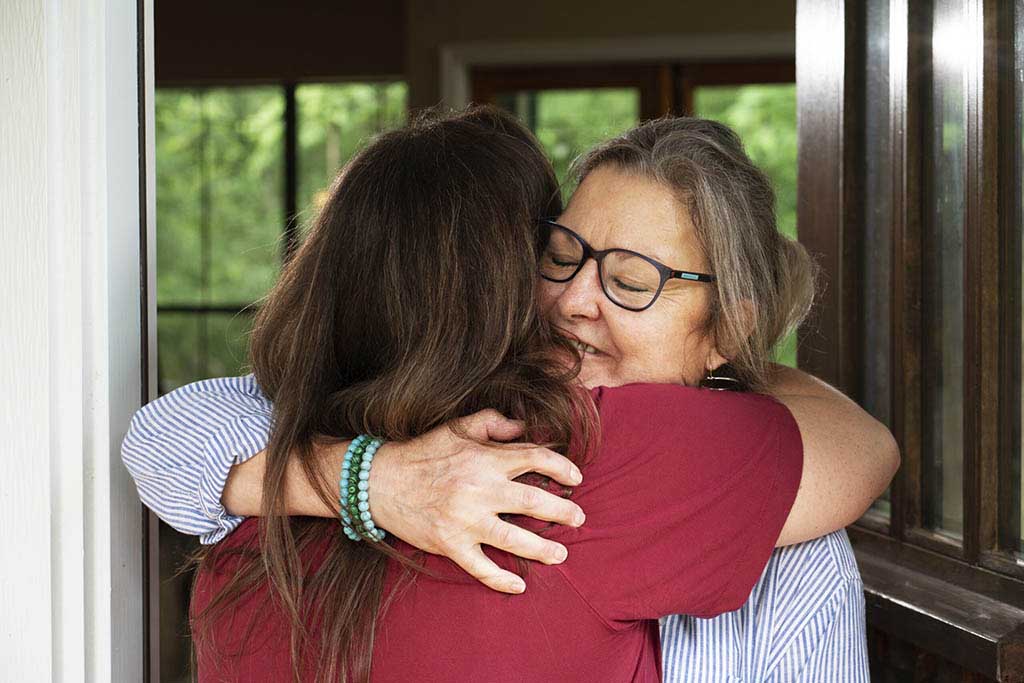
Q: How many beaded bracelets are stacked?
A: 3